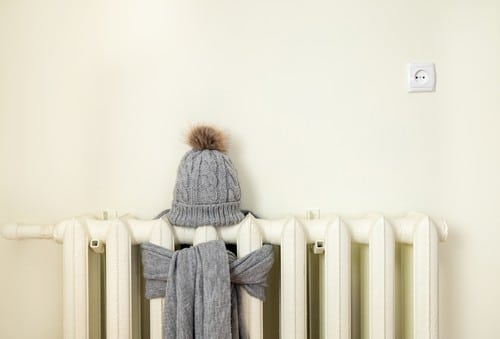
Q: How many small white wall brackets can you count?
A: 2